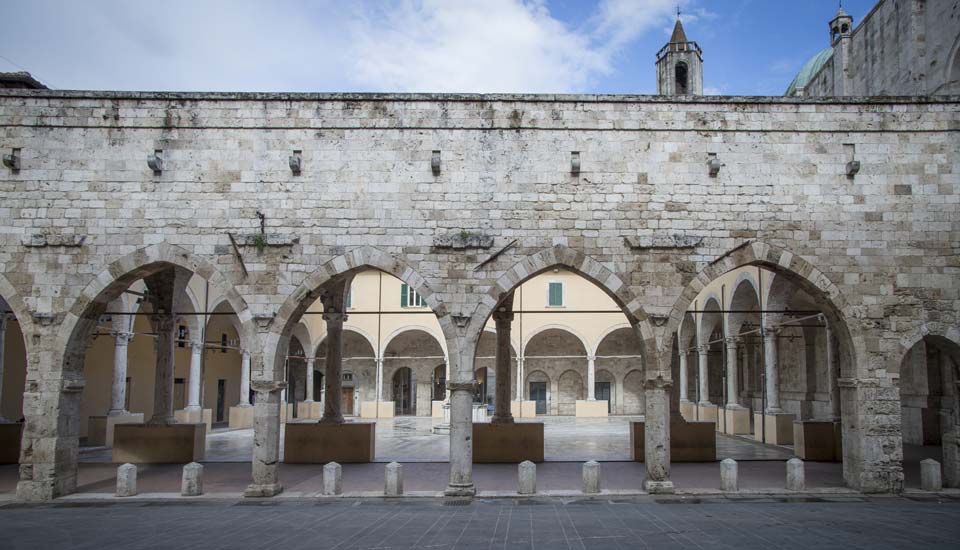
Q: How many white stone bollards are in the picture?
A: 9